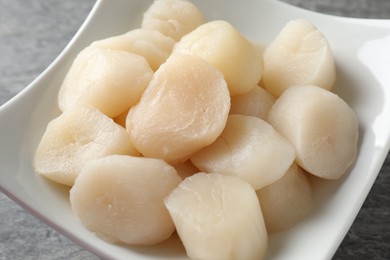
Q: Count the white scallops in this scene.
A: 13